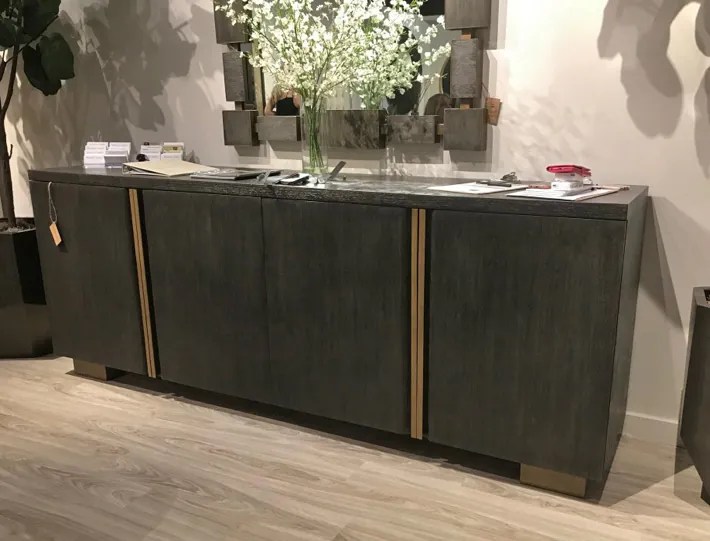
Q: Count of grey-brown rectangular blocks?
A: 9